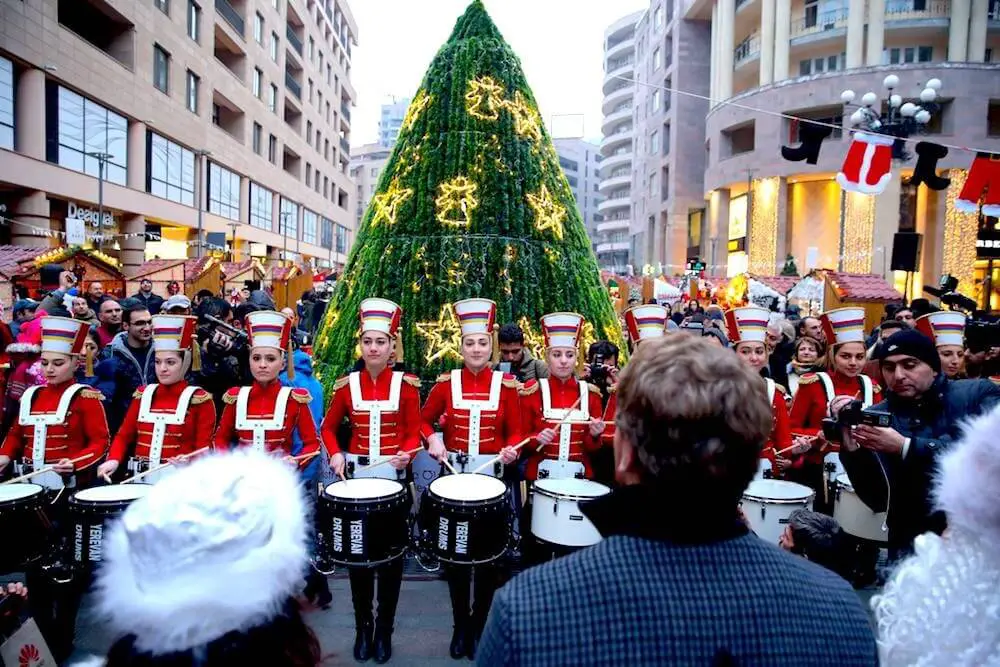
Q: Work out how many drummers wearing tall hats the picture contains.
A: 10